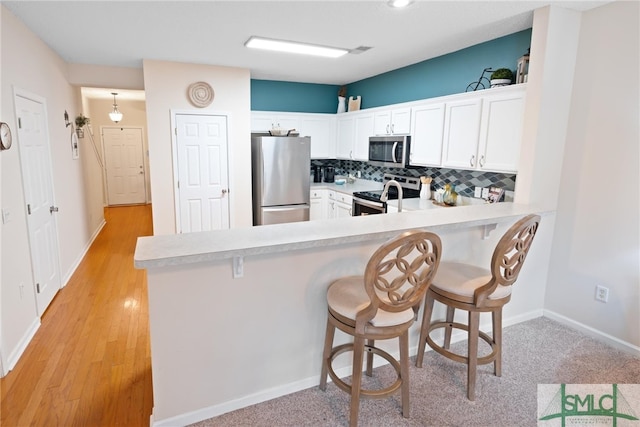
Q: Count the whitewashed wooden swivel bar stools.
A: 2